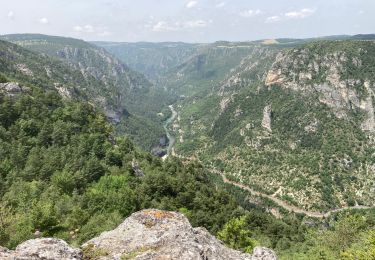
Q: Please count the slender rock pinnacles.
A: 1